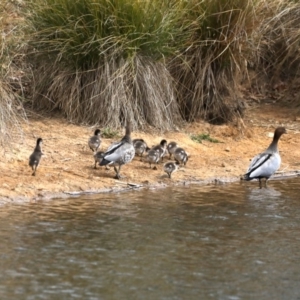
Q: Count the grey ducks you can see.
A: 2